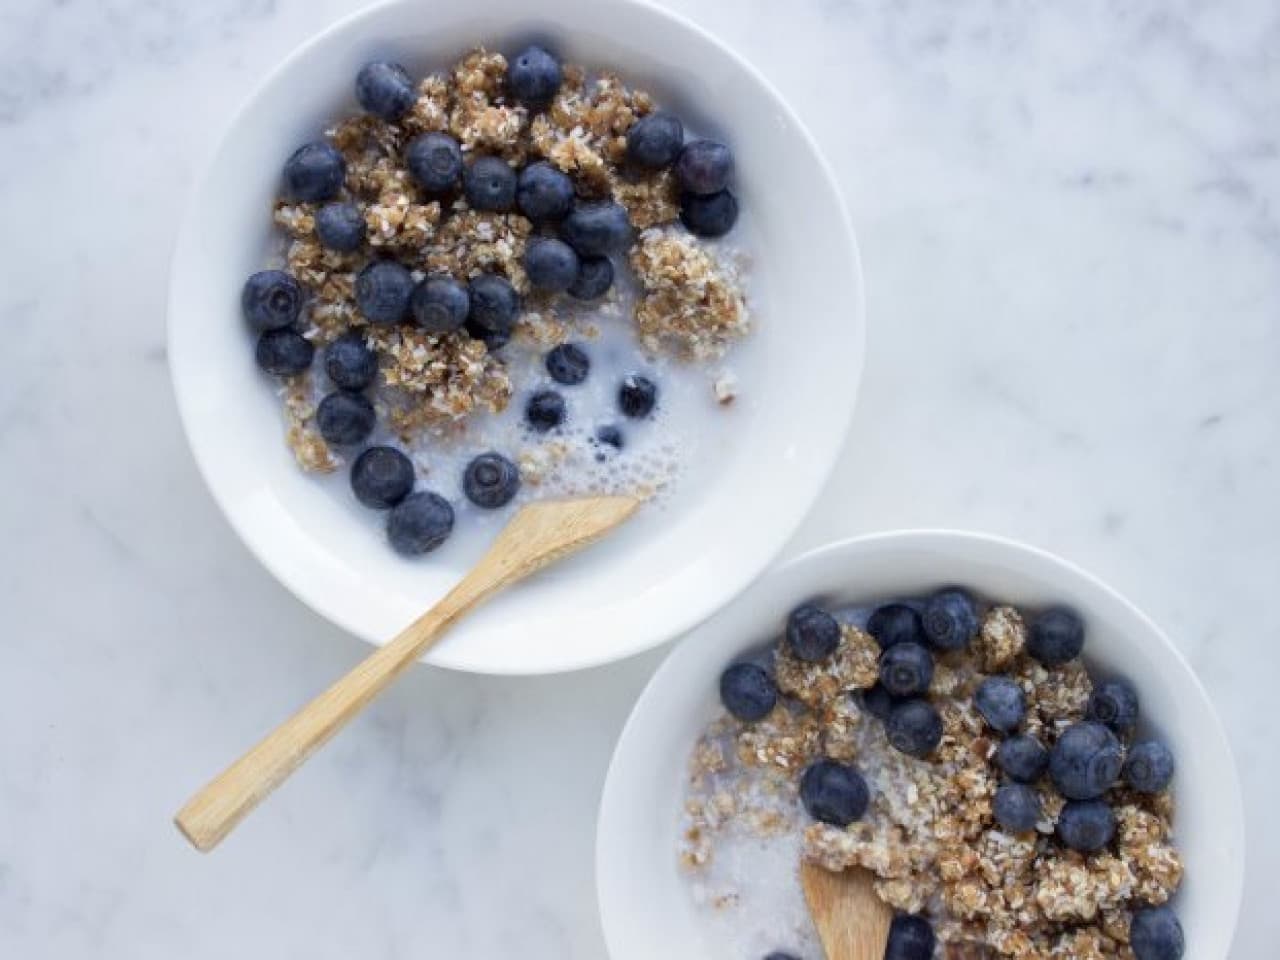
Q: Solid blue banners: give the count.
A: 0